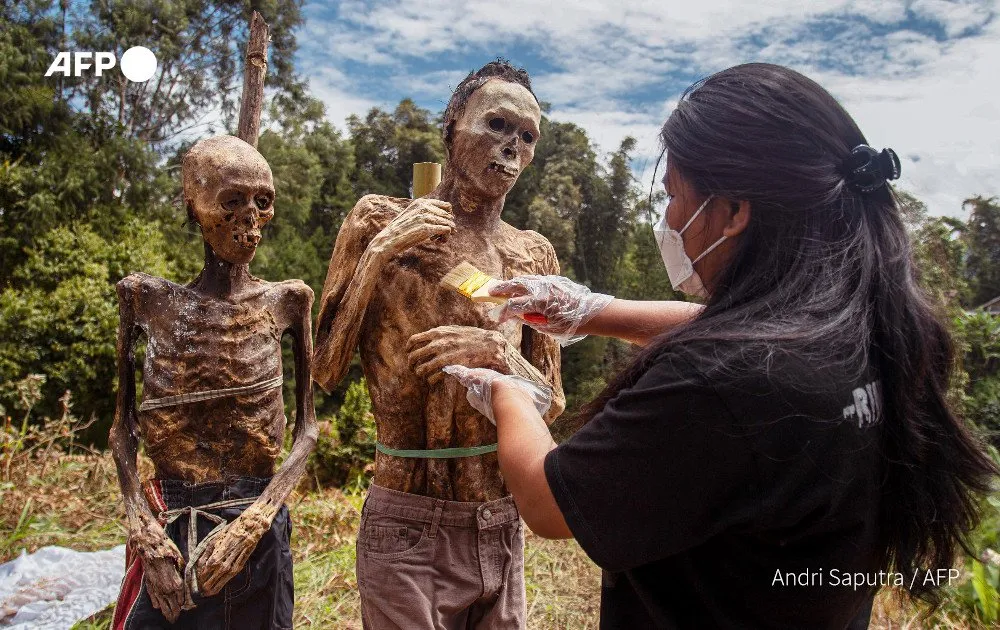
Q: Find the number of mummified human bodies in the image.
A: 2